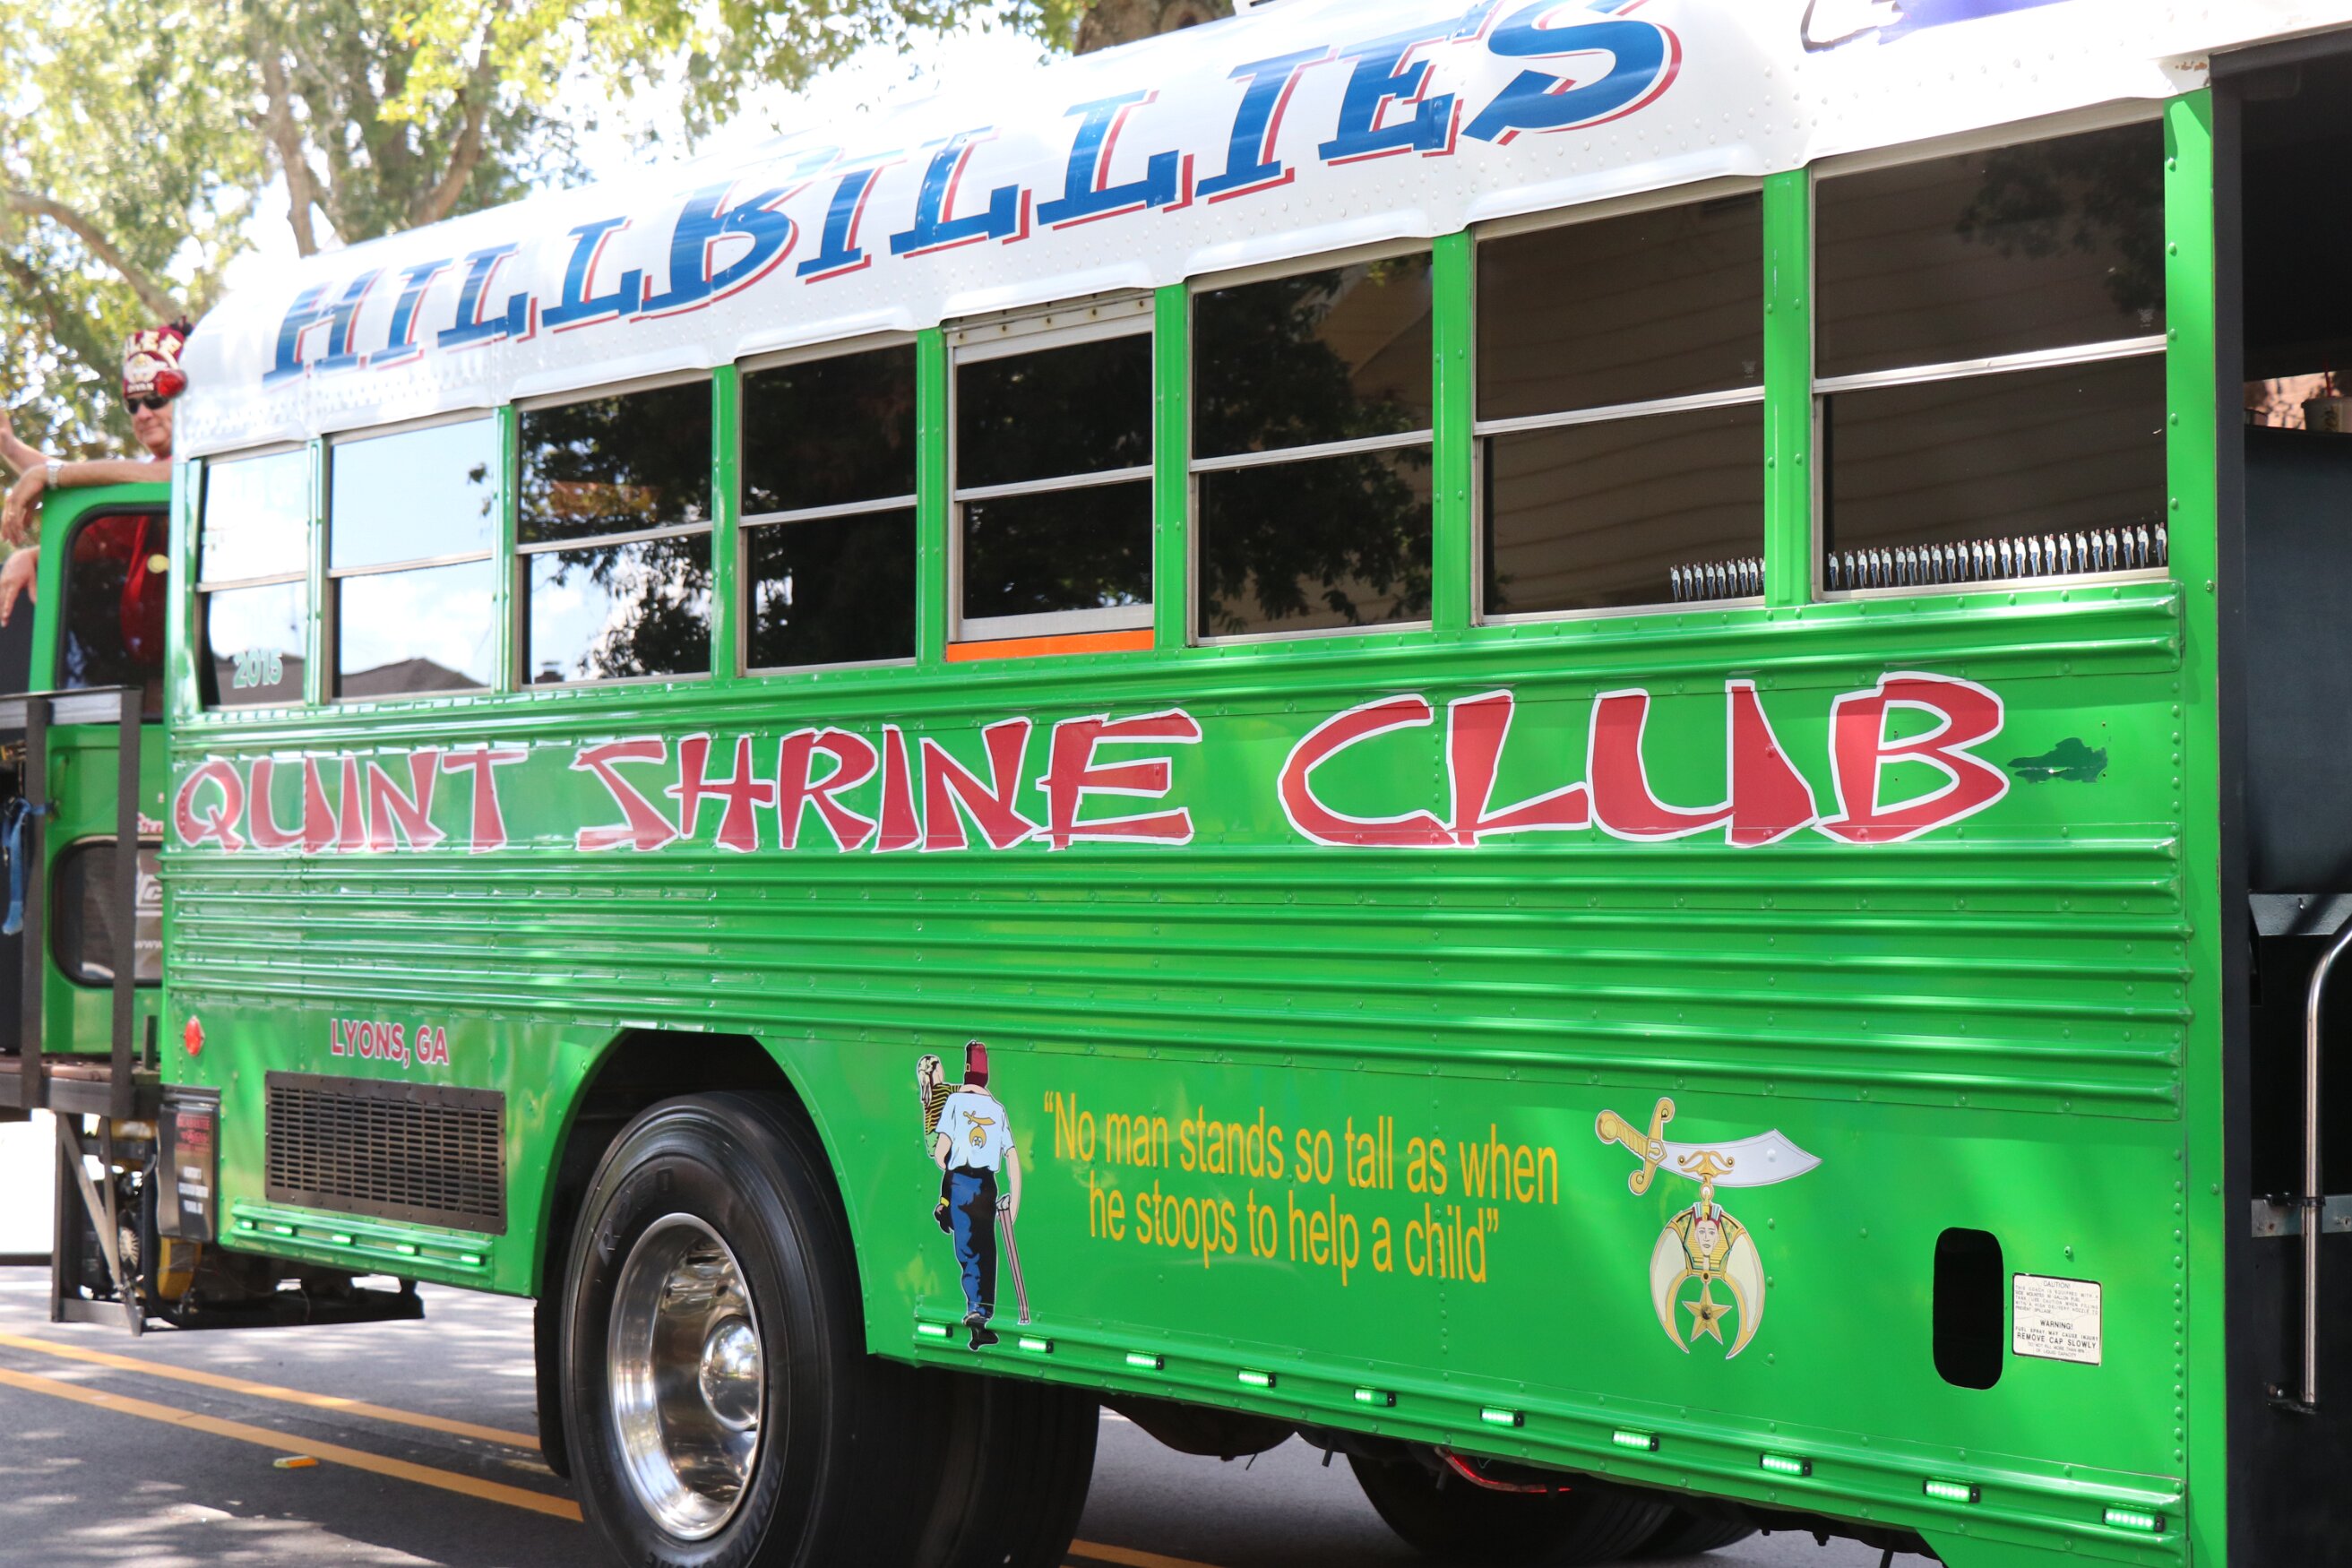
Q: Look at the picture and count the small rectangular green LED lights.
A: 15